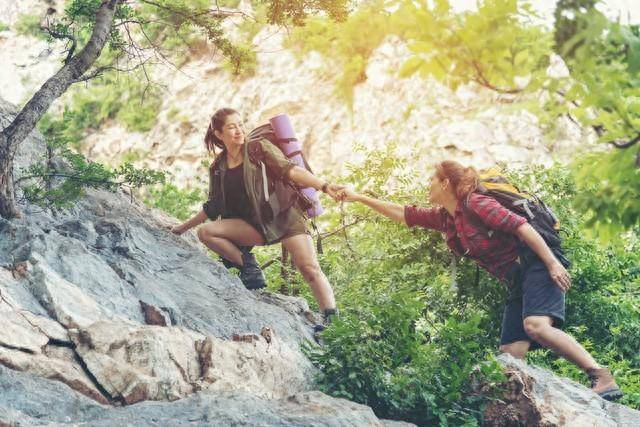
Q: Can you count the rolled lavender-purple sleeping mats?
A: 1